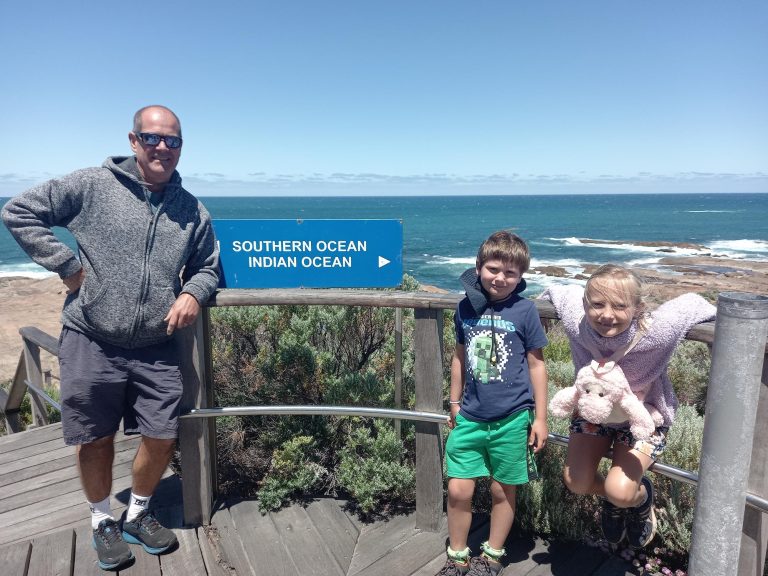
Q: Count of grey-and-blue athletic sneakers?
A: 2